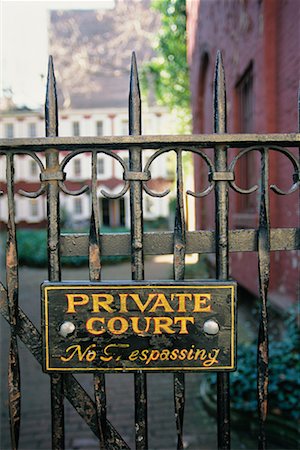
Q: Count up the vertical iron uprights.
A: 7